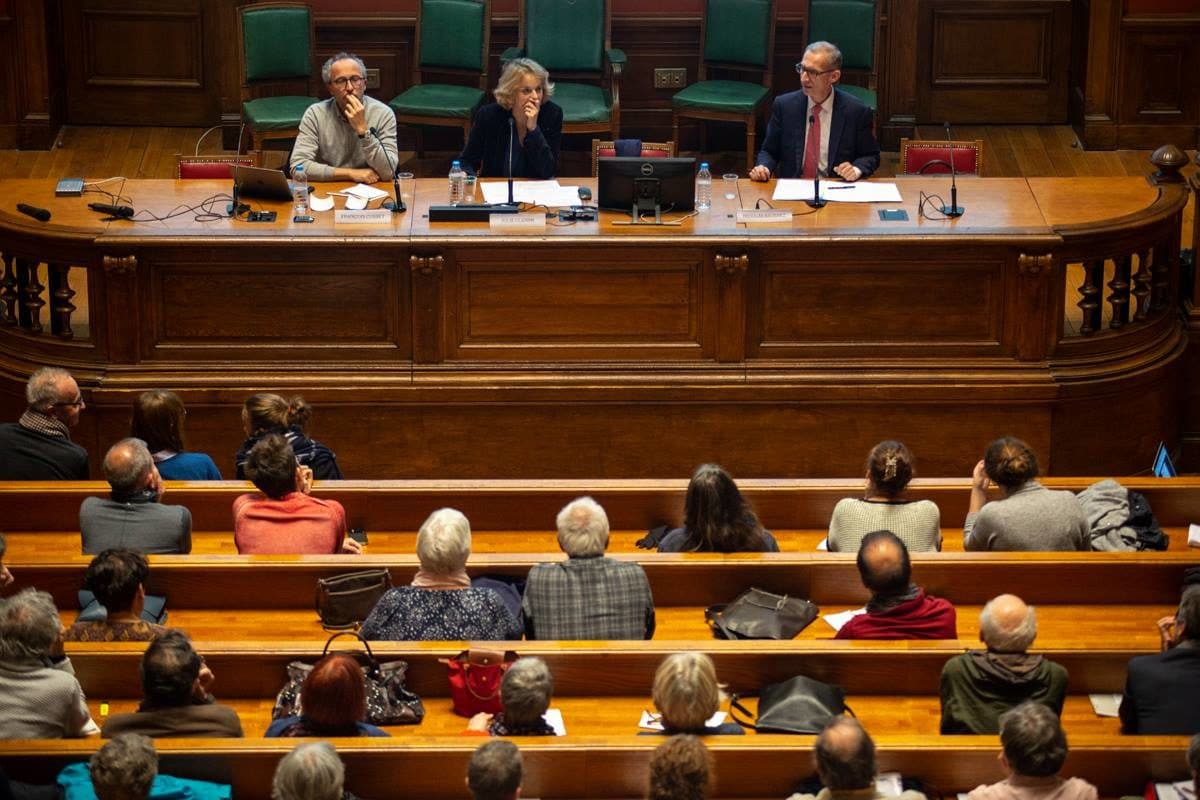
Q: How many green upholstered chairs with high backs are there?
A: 5